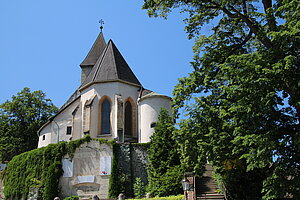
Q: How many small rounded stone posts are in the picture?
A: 4